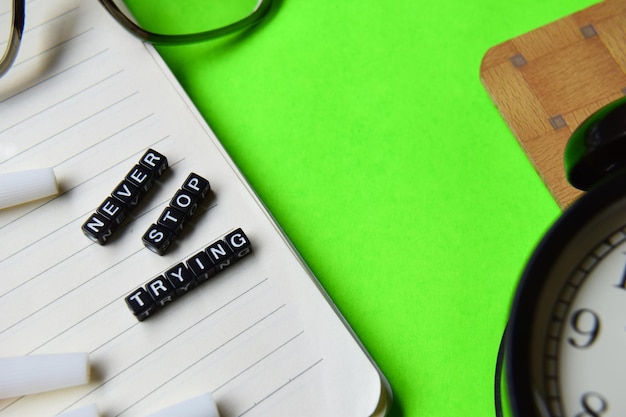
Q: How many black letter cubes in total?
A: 15